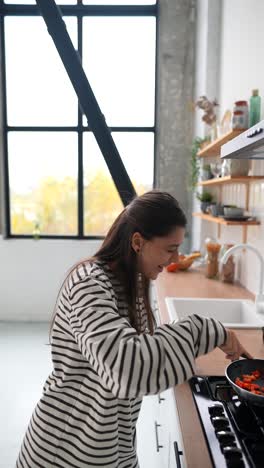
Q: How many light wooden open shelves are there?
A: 3